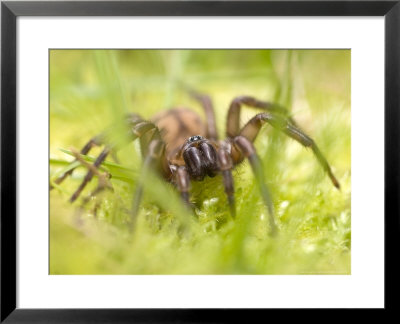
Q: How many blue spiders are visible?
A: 0